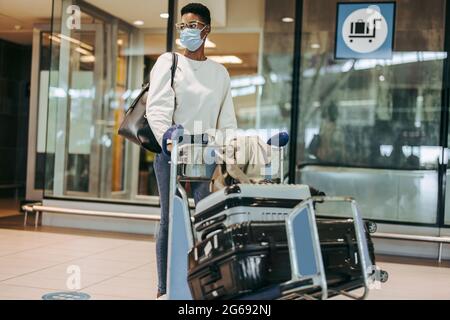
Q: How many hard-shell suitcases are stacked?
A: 2